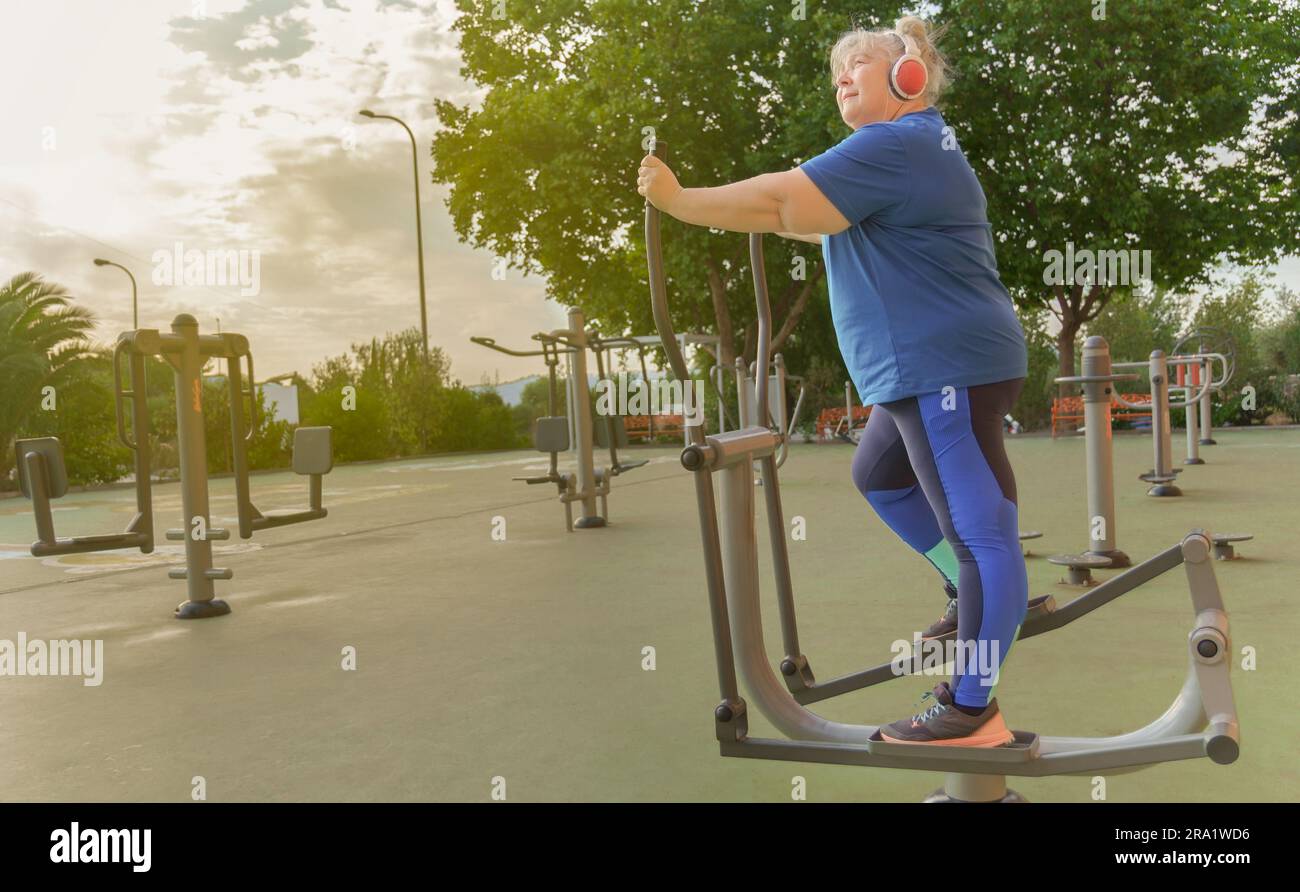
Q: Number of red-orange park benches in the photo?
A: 3